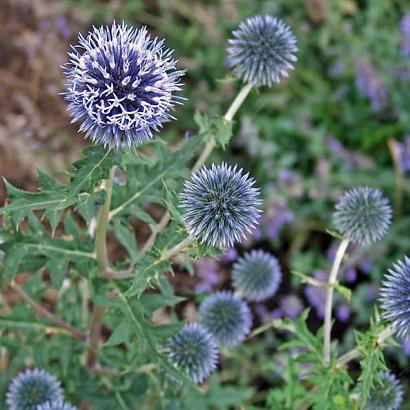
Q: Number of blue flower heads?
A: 11